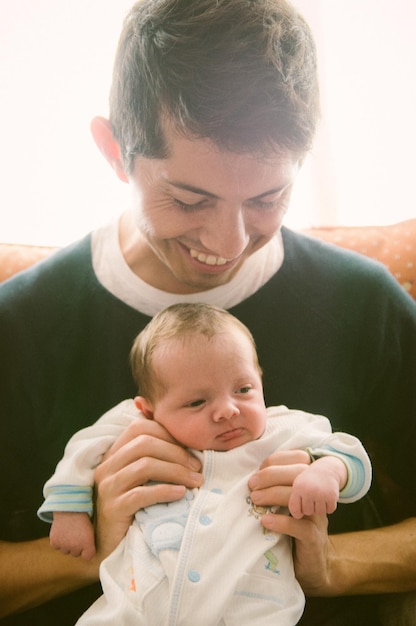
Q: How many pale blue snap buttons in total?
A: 3